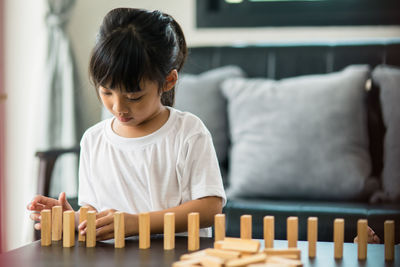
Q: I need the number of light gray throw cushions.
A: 3